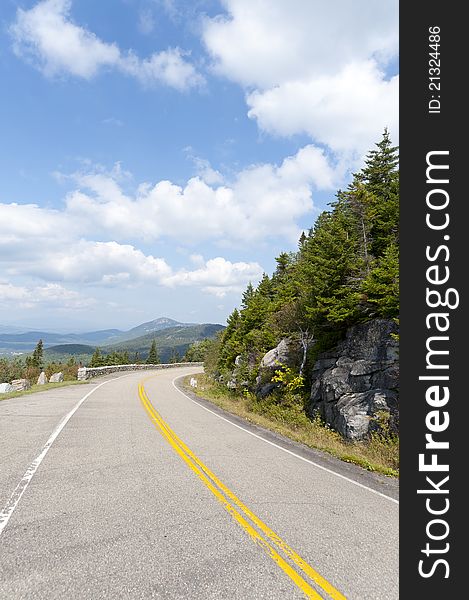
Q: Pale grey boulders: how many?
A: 4